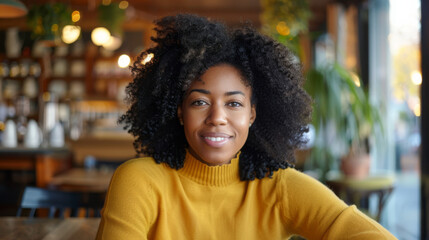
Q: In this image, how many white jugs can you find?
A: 3